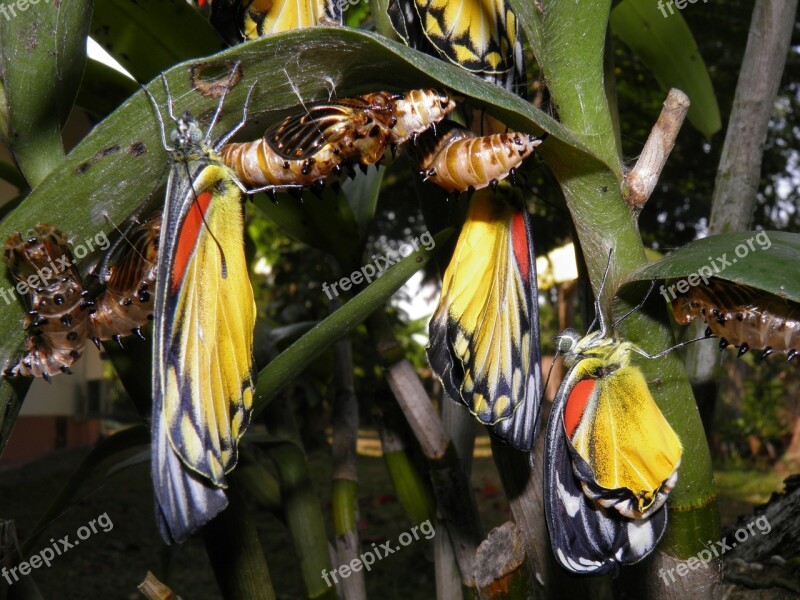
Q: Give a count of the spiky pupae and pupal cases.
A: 6